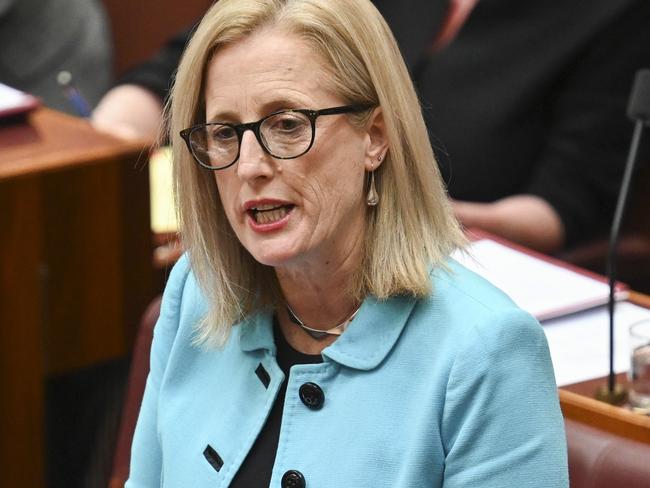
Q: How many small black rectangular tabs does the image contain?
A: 2